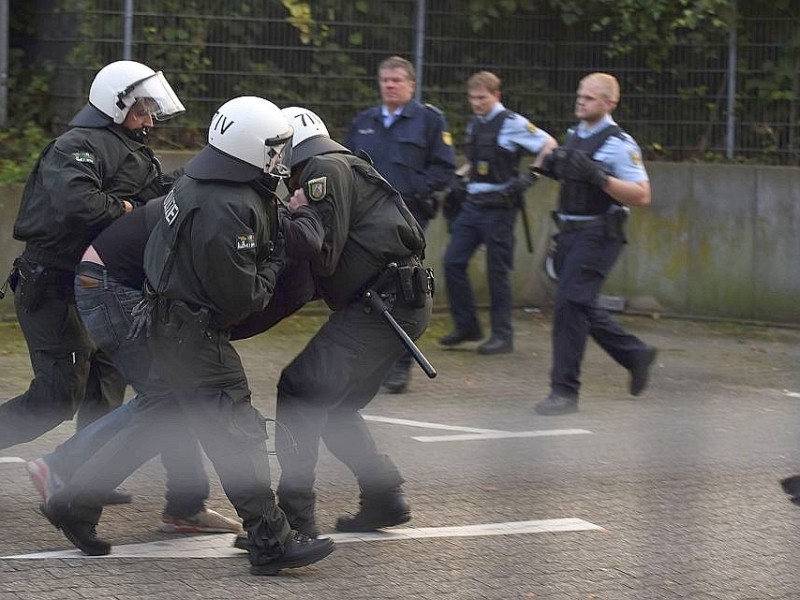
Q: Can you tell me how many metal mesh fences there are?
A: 1